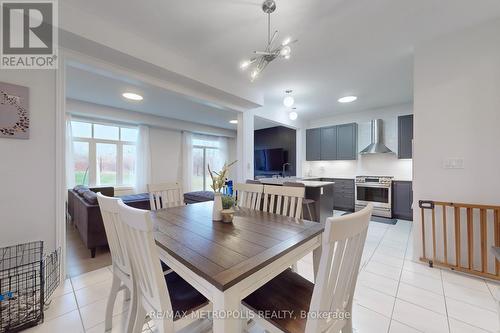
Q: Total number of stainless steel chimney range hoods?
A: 1